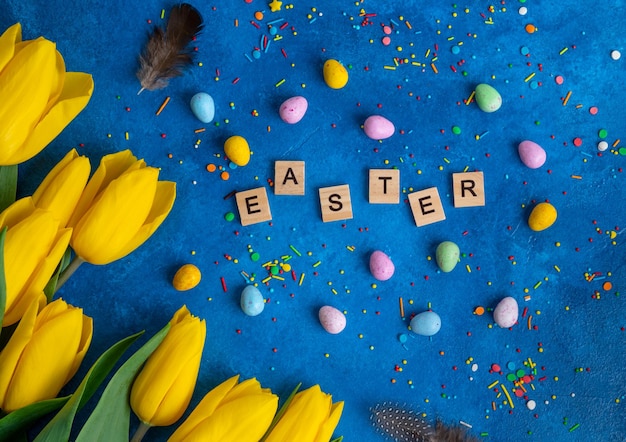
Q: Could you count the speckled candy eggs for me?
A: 15